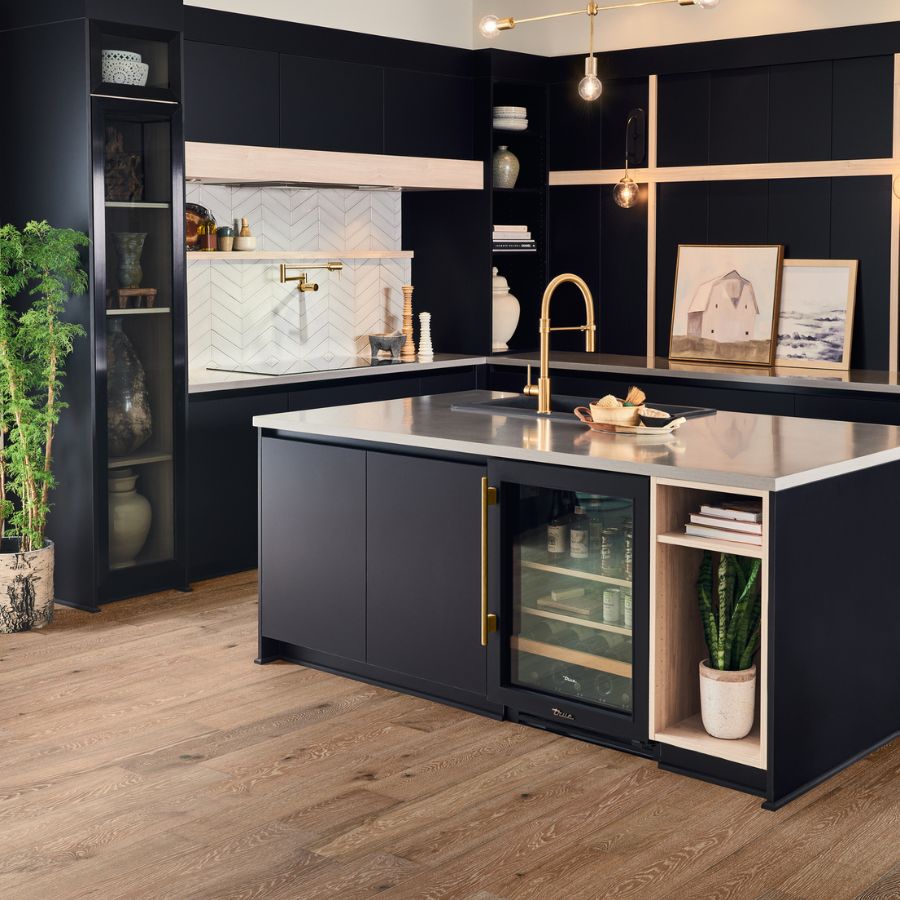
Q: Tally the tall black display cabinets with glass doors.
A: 1